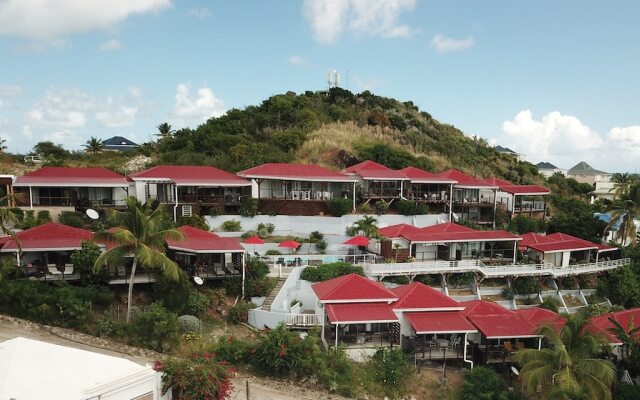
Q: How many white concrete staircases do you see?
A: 1